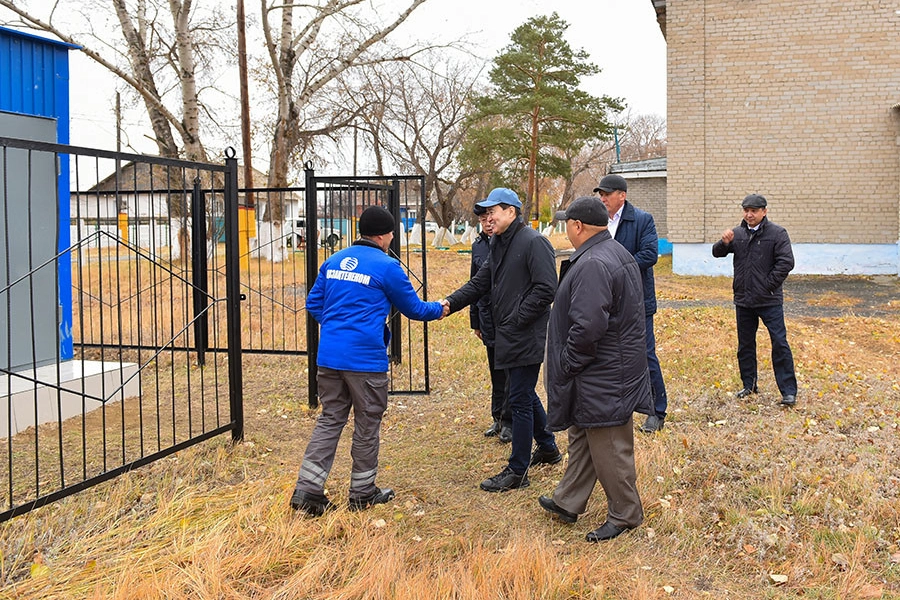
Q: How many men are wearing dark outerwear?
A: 5